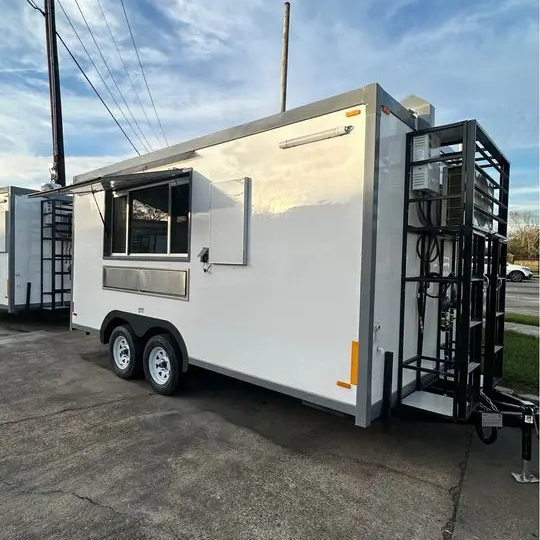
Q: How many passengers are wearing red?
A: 0